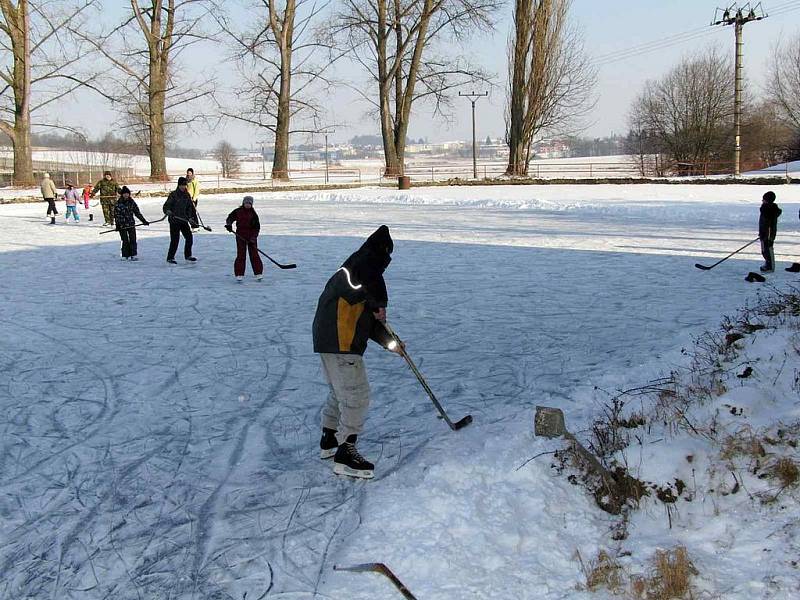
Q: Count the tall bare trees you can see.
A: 5